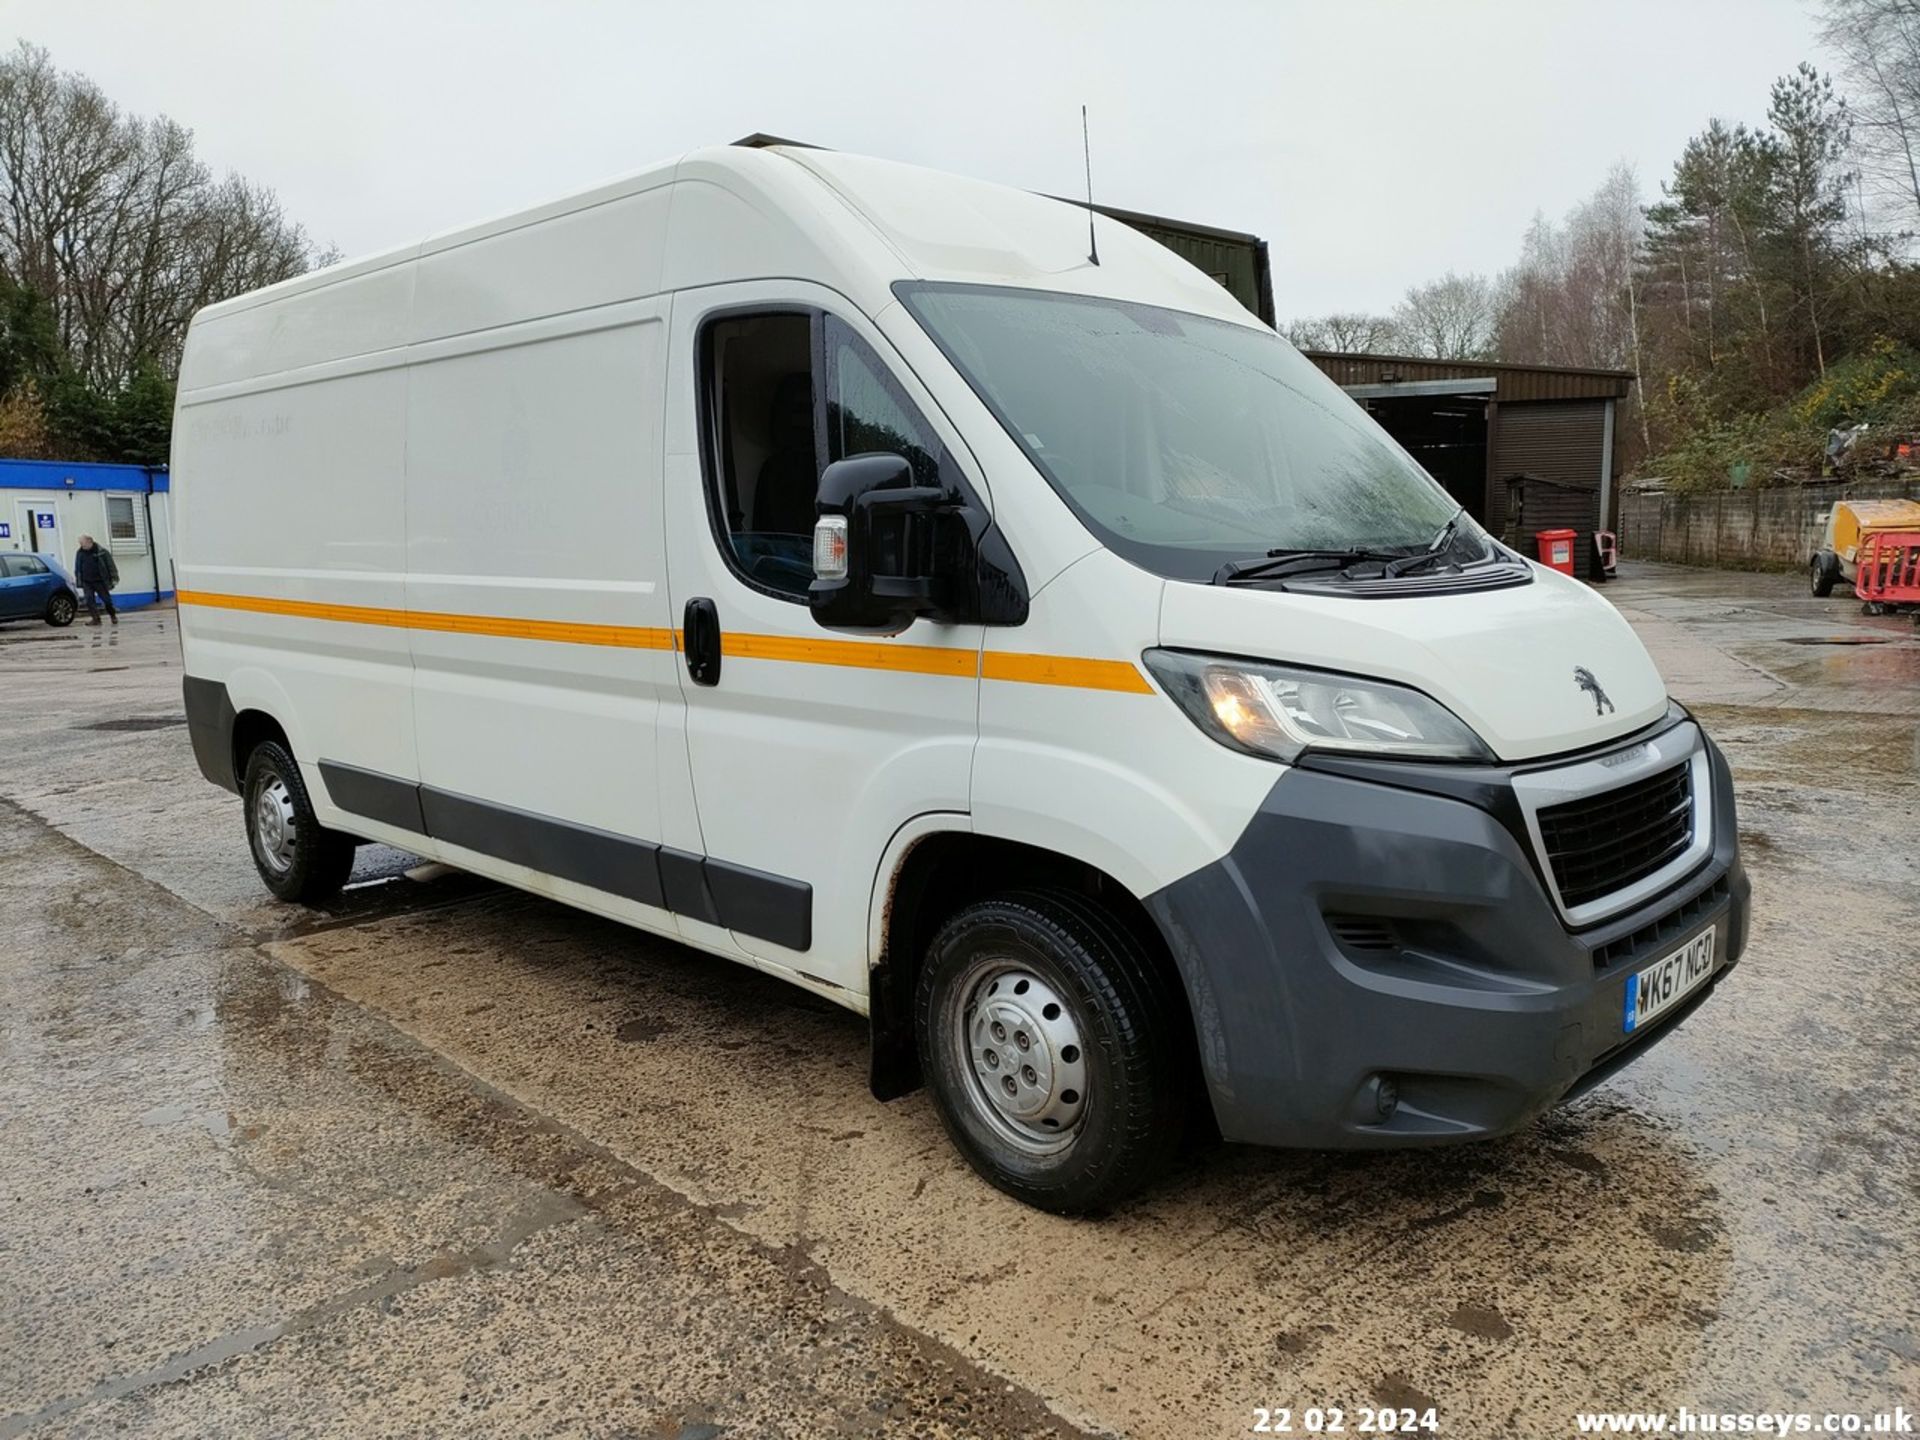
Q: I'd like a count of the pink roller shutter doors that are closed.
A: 0